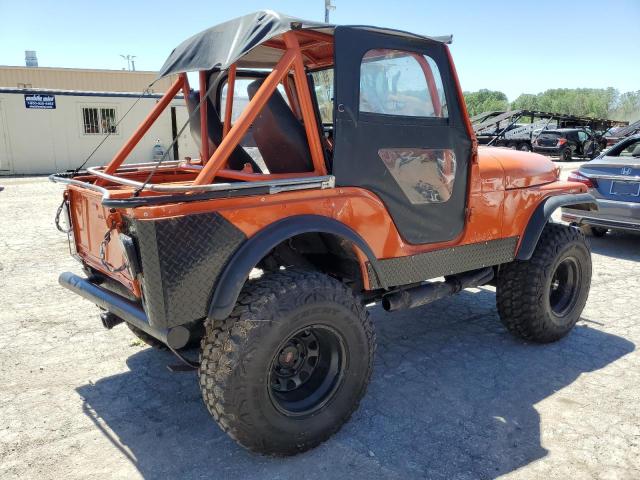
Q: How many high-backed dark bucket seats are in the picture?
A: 2